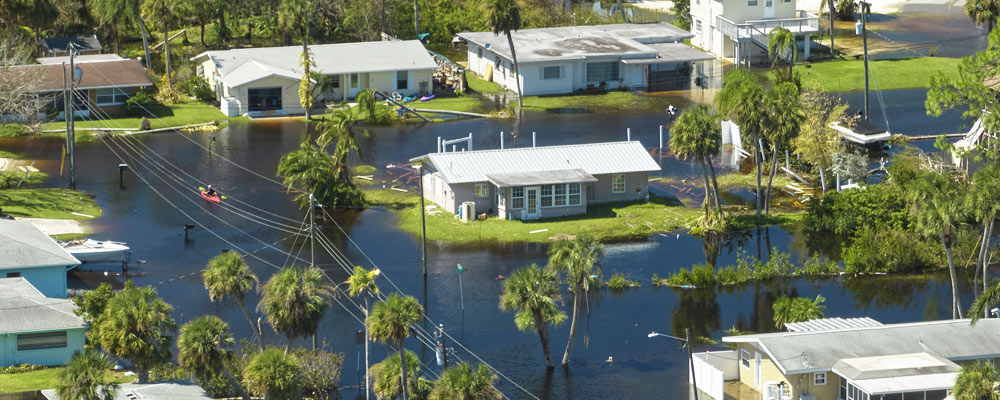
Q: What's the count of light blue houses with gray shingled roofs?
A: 2